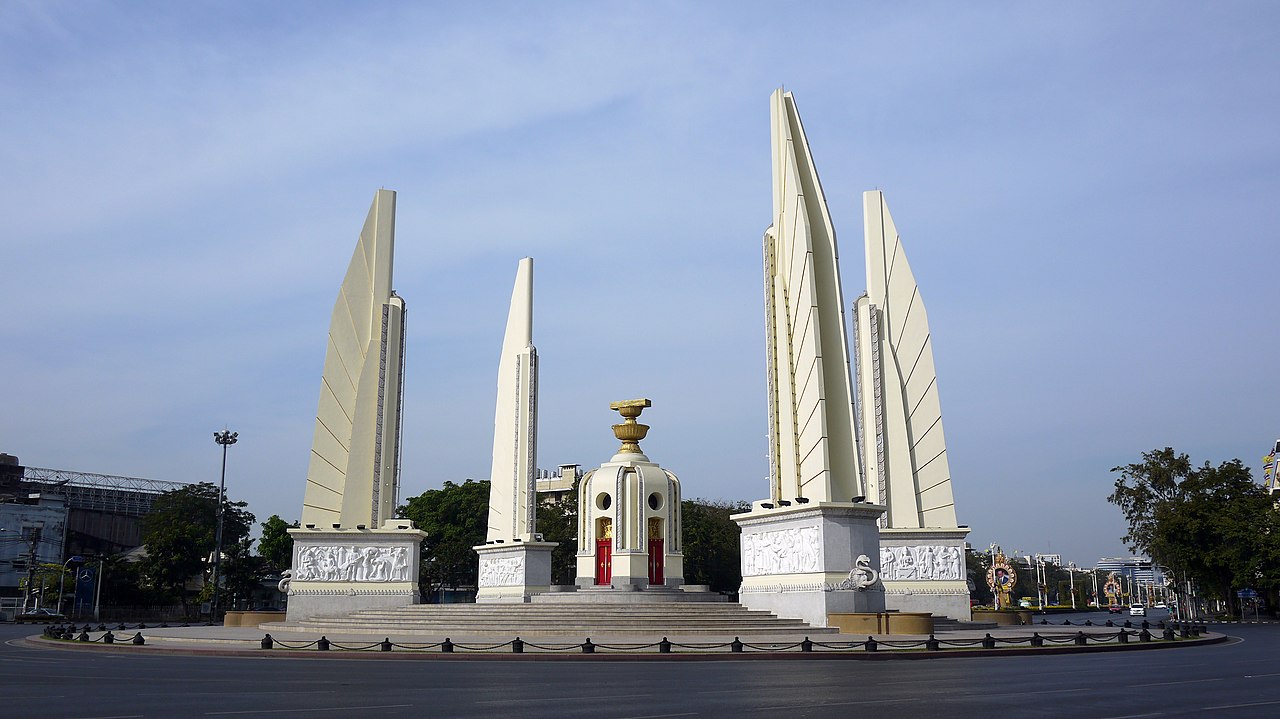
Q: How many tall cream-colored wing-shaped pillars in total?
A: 4